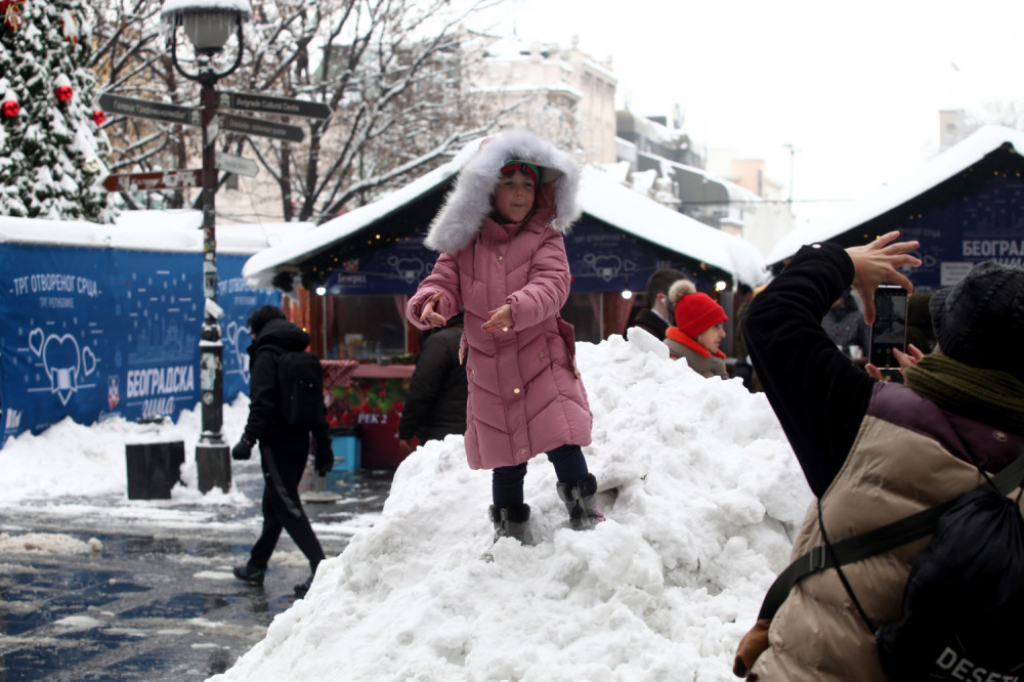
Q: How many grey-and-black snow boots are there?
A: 2